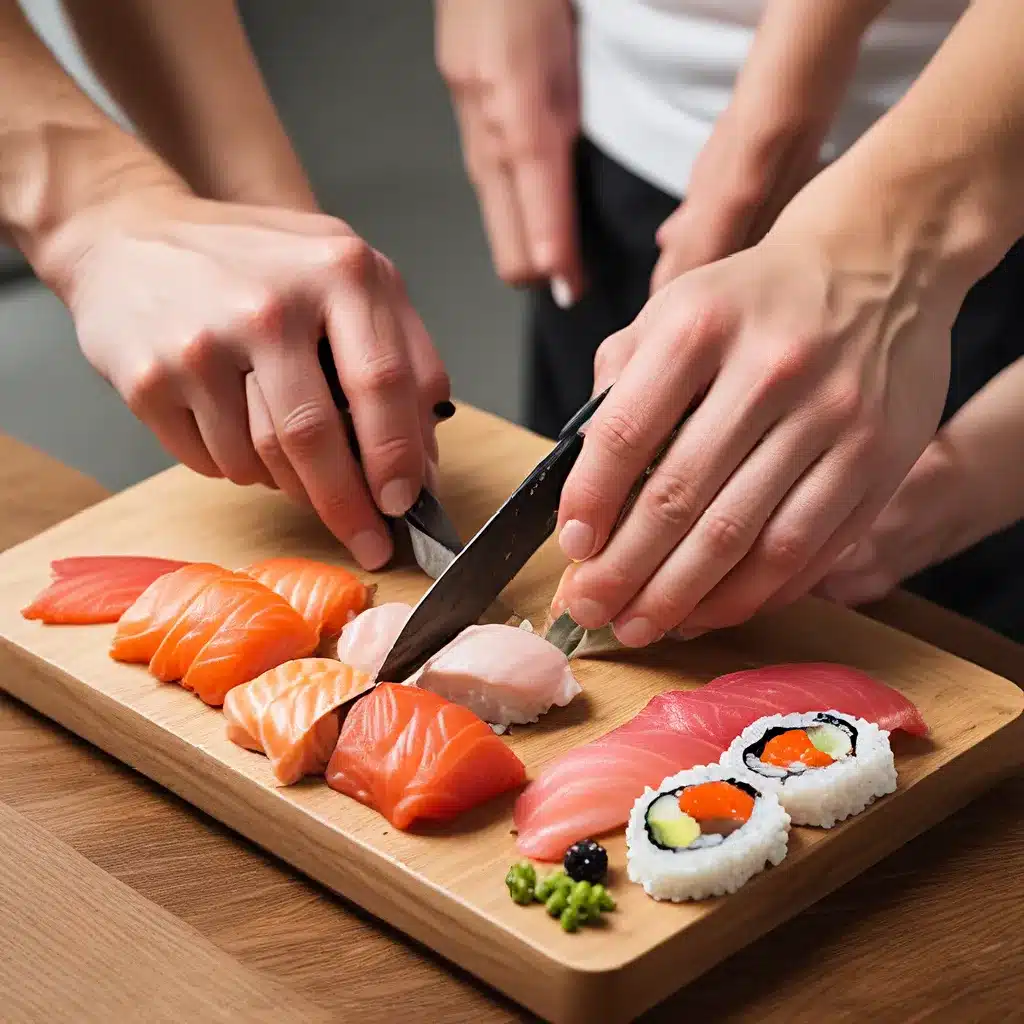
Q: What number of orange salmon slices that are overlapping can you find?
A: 3